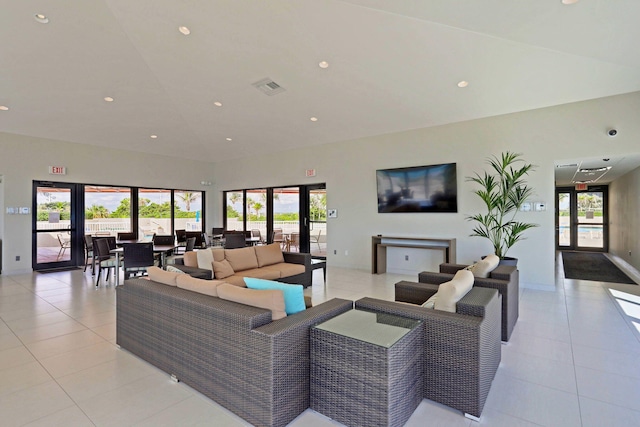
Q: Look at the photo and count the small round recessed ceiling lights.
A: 11